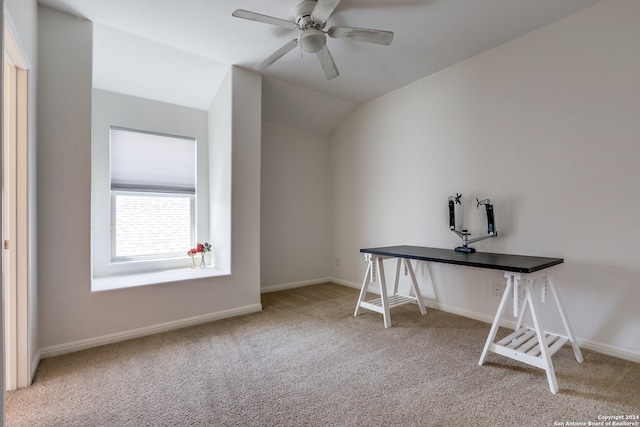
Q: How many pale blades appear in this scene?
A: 5